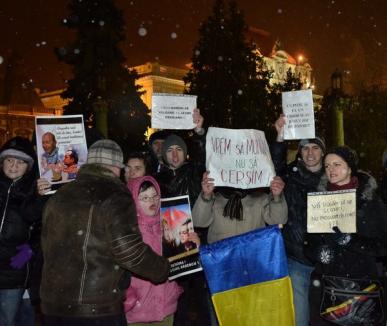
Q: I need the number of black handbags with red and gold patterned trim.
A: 1